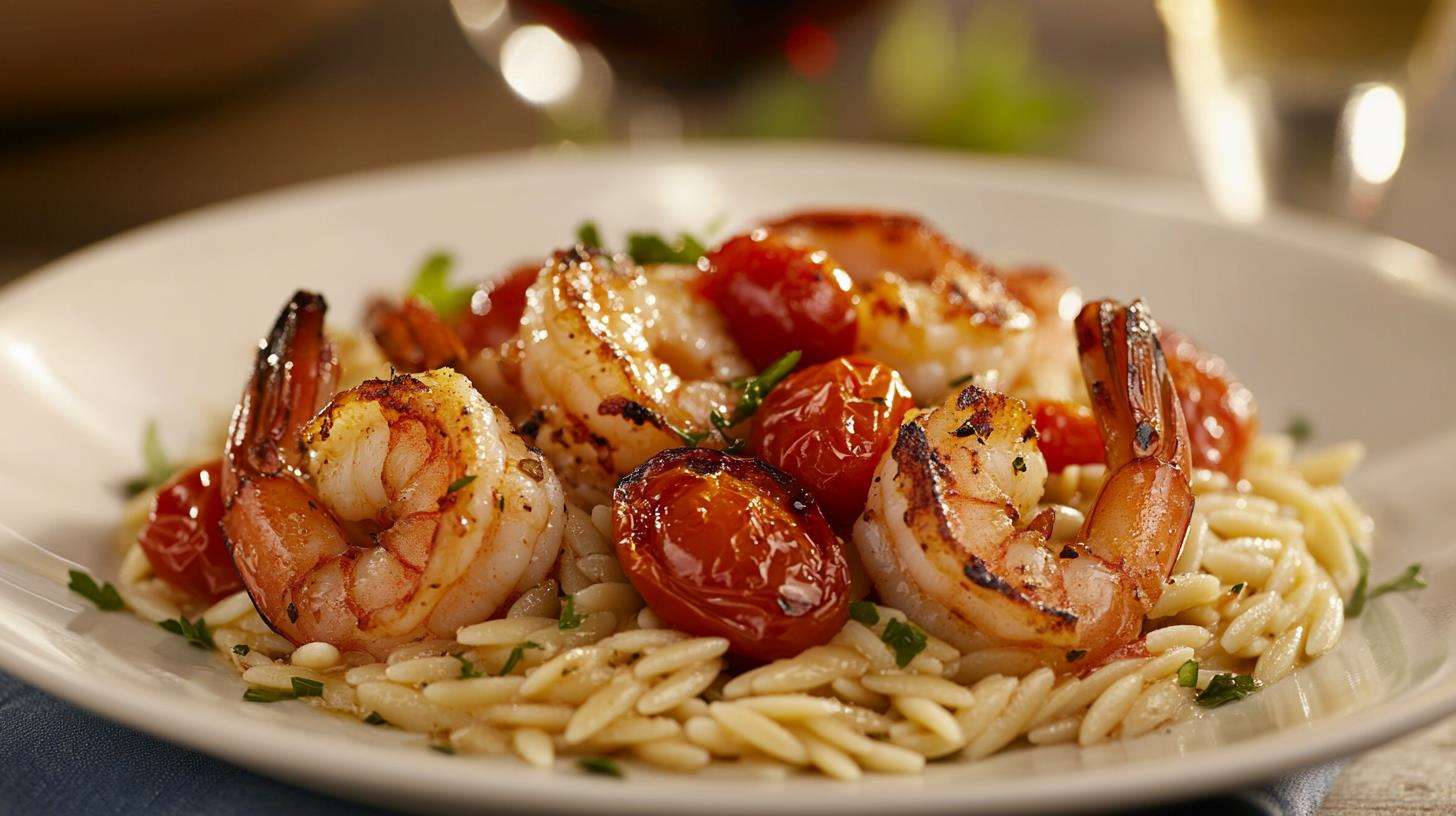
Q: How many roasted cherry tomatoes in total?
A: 7